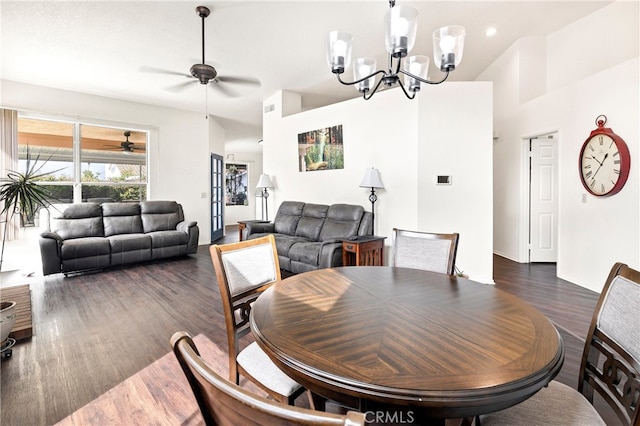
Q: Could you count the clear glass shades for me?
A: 5